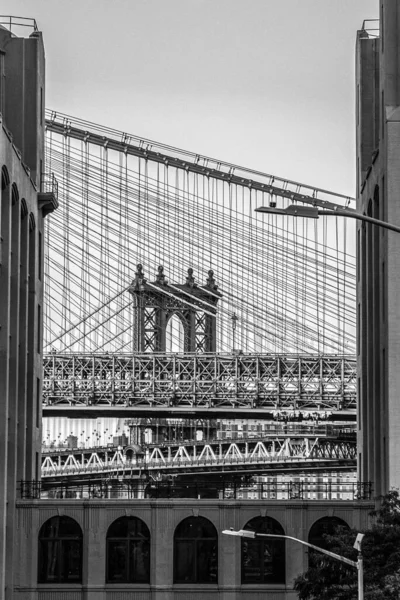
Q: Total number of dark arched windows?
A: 5